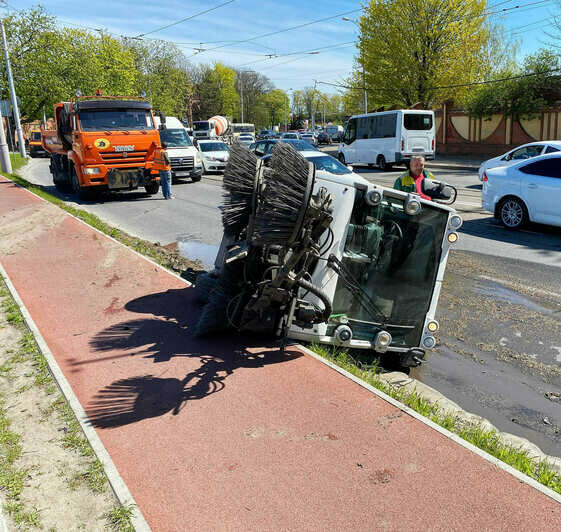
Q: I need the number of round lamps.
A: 8